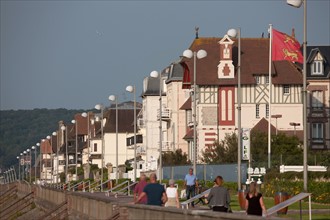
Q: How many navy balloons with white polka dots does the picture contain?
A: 0